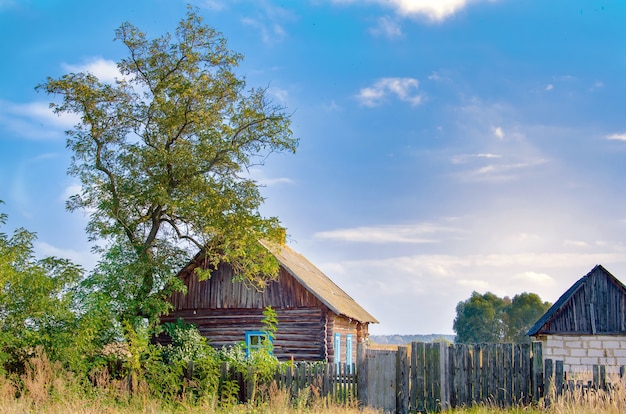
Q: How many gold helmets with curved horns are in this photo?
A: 0